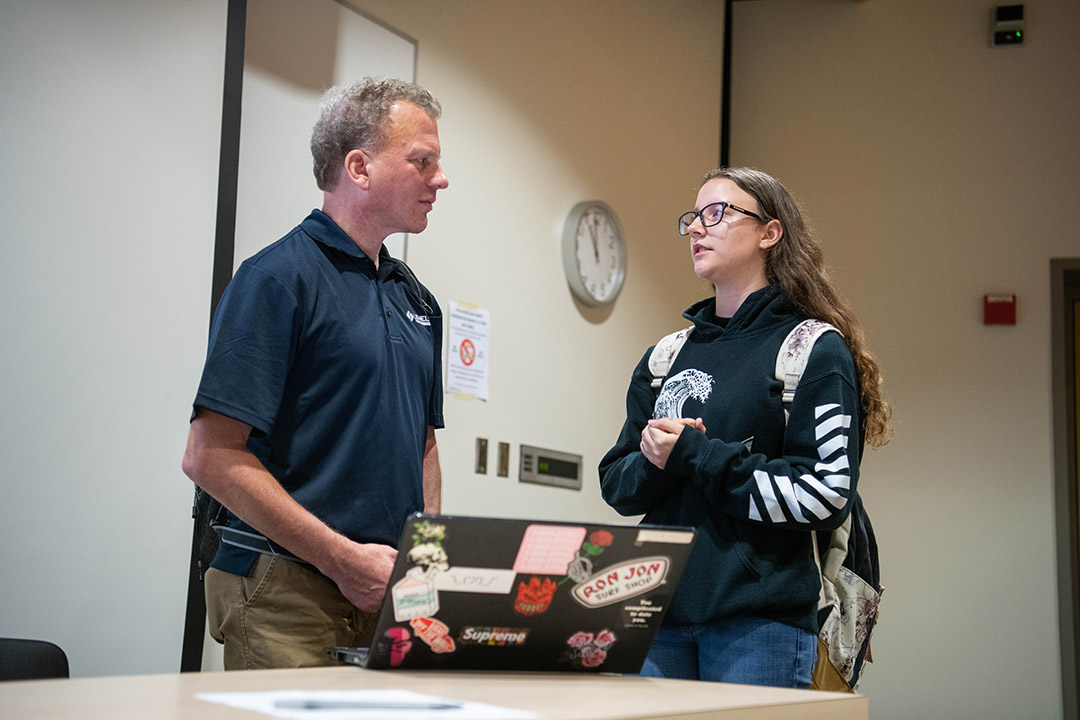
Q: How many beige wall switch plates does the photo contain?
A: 2